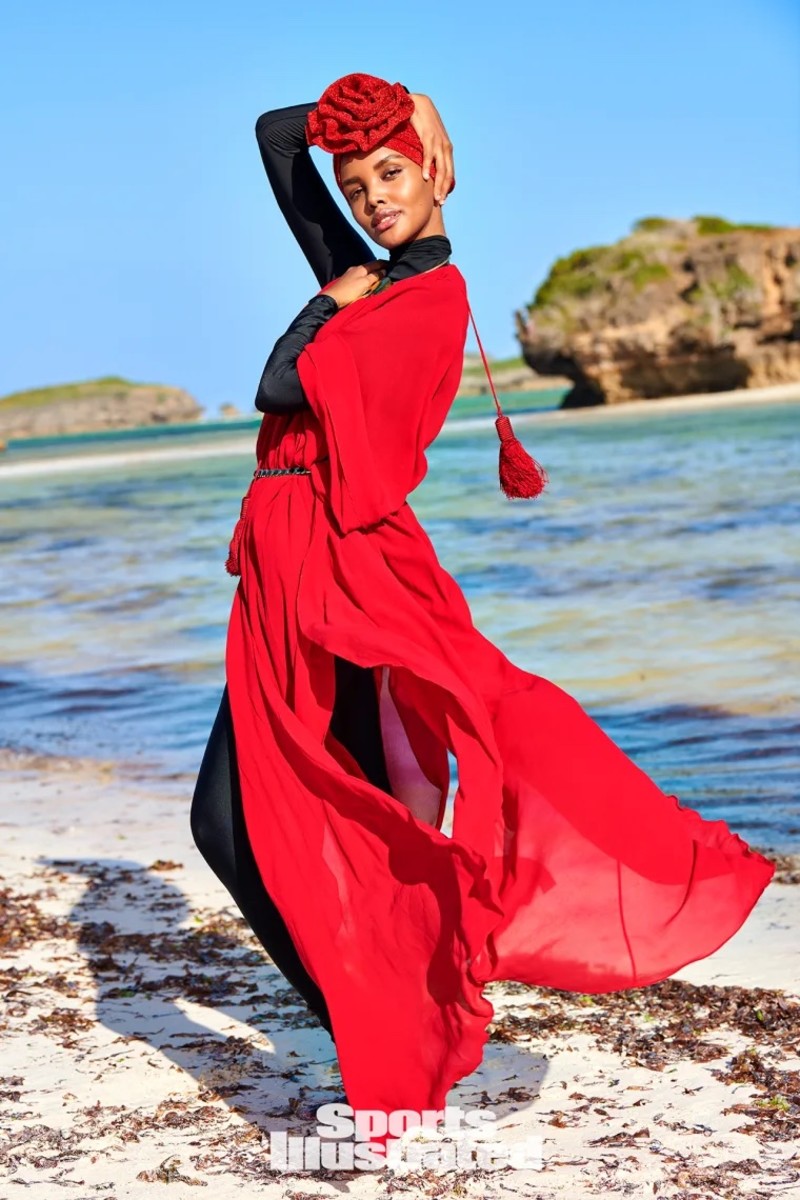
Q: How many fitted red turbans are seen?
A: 1